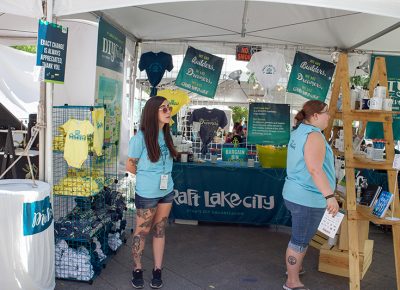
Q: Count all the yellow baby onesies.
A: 2